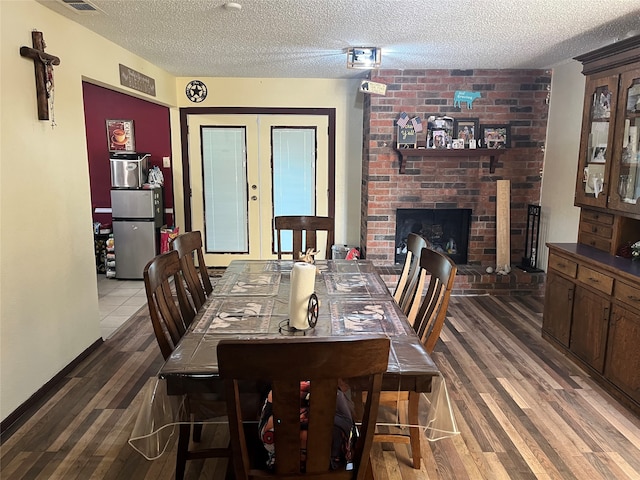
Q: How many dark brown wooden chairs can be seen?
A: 6